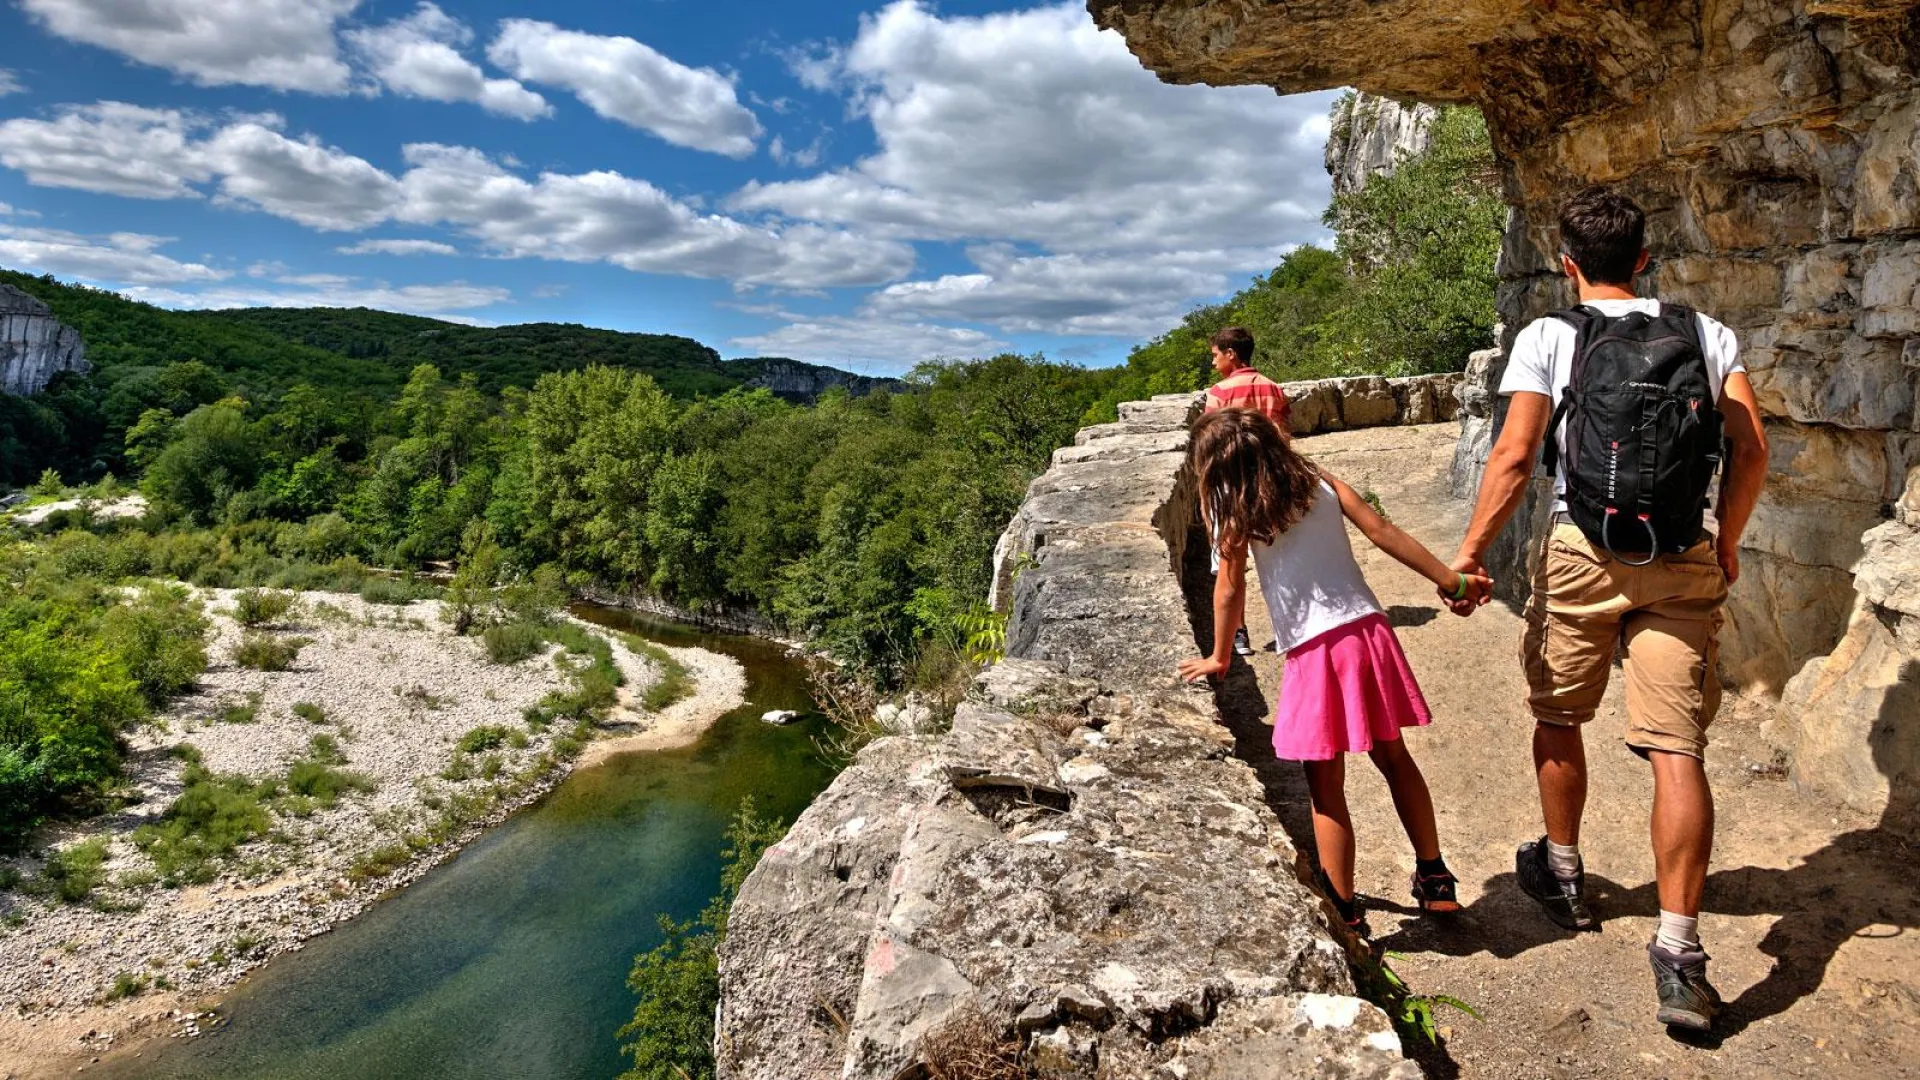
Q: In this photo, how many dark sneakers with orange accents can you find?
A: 2